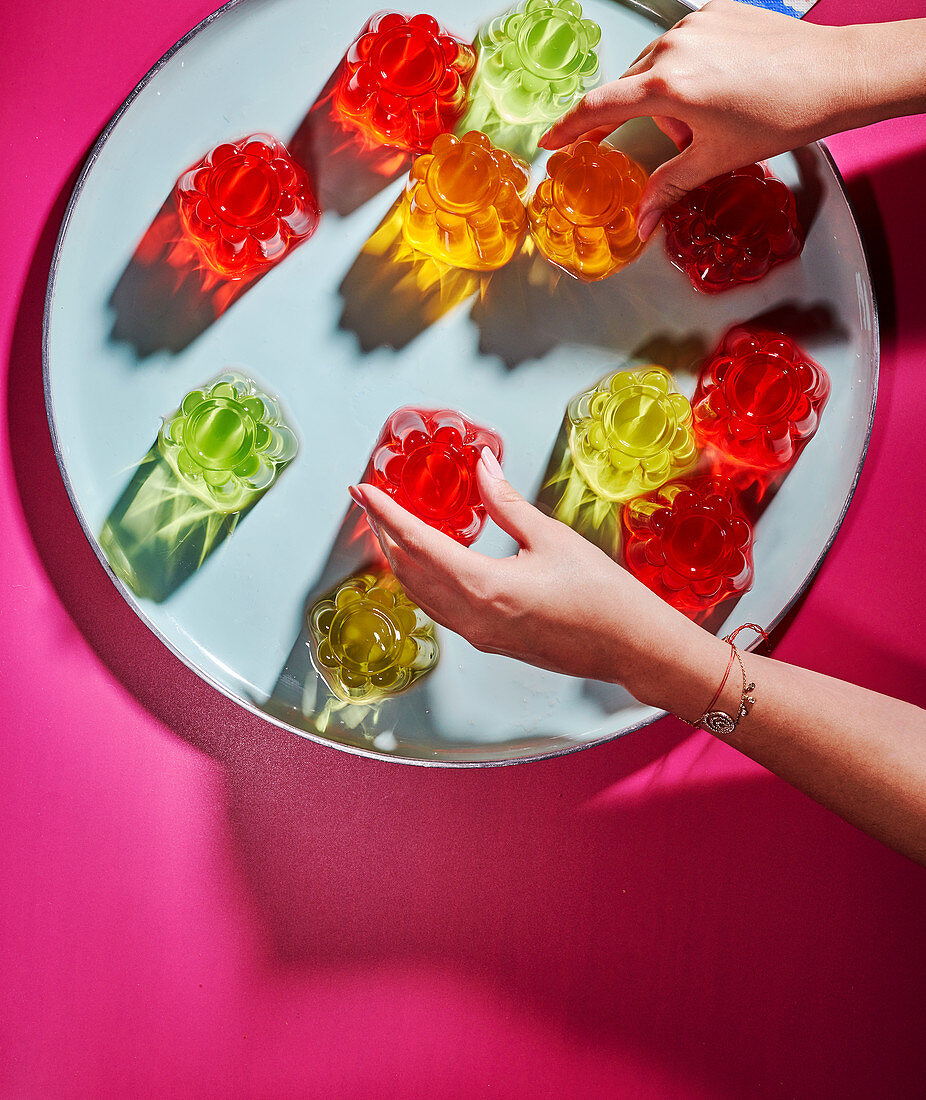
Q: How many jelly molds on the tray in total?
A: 12